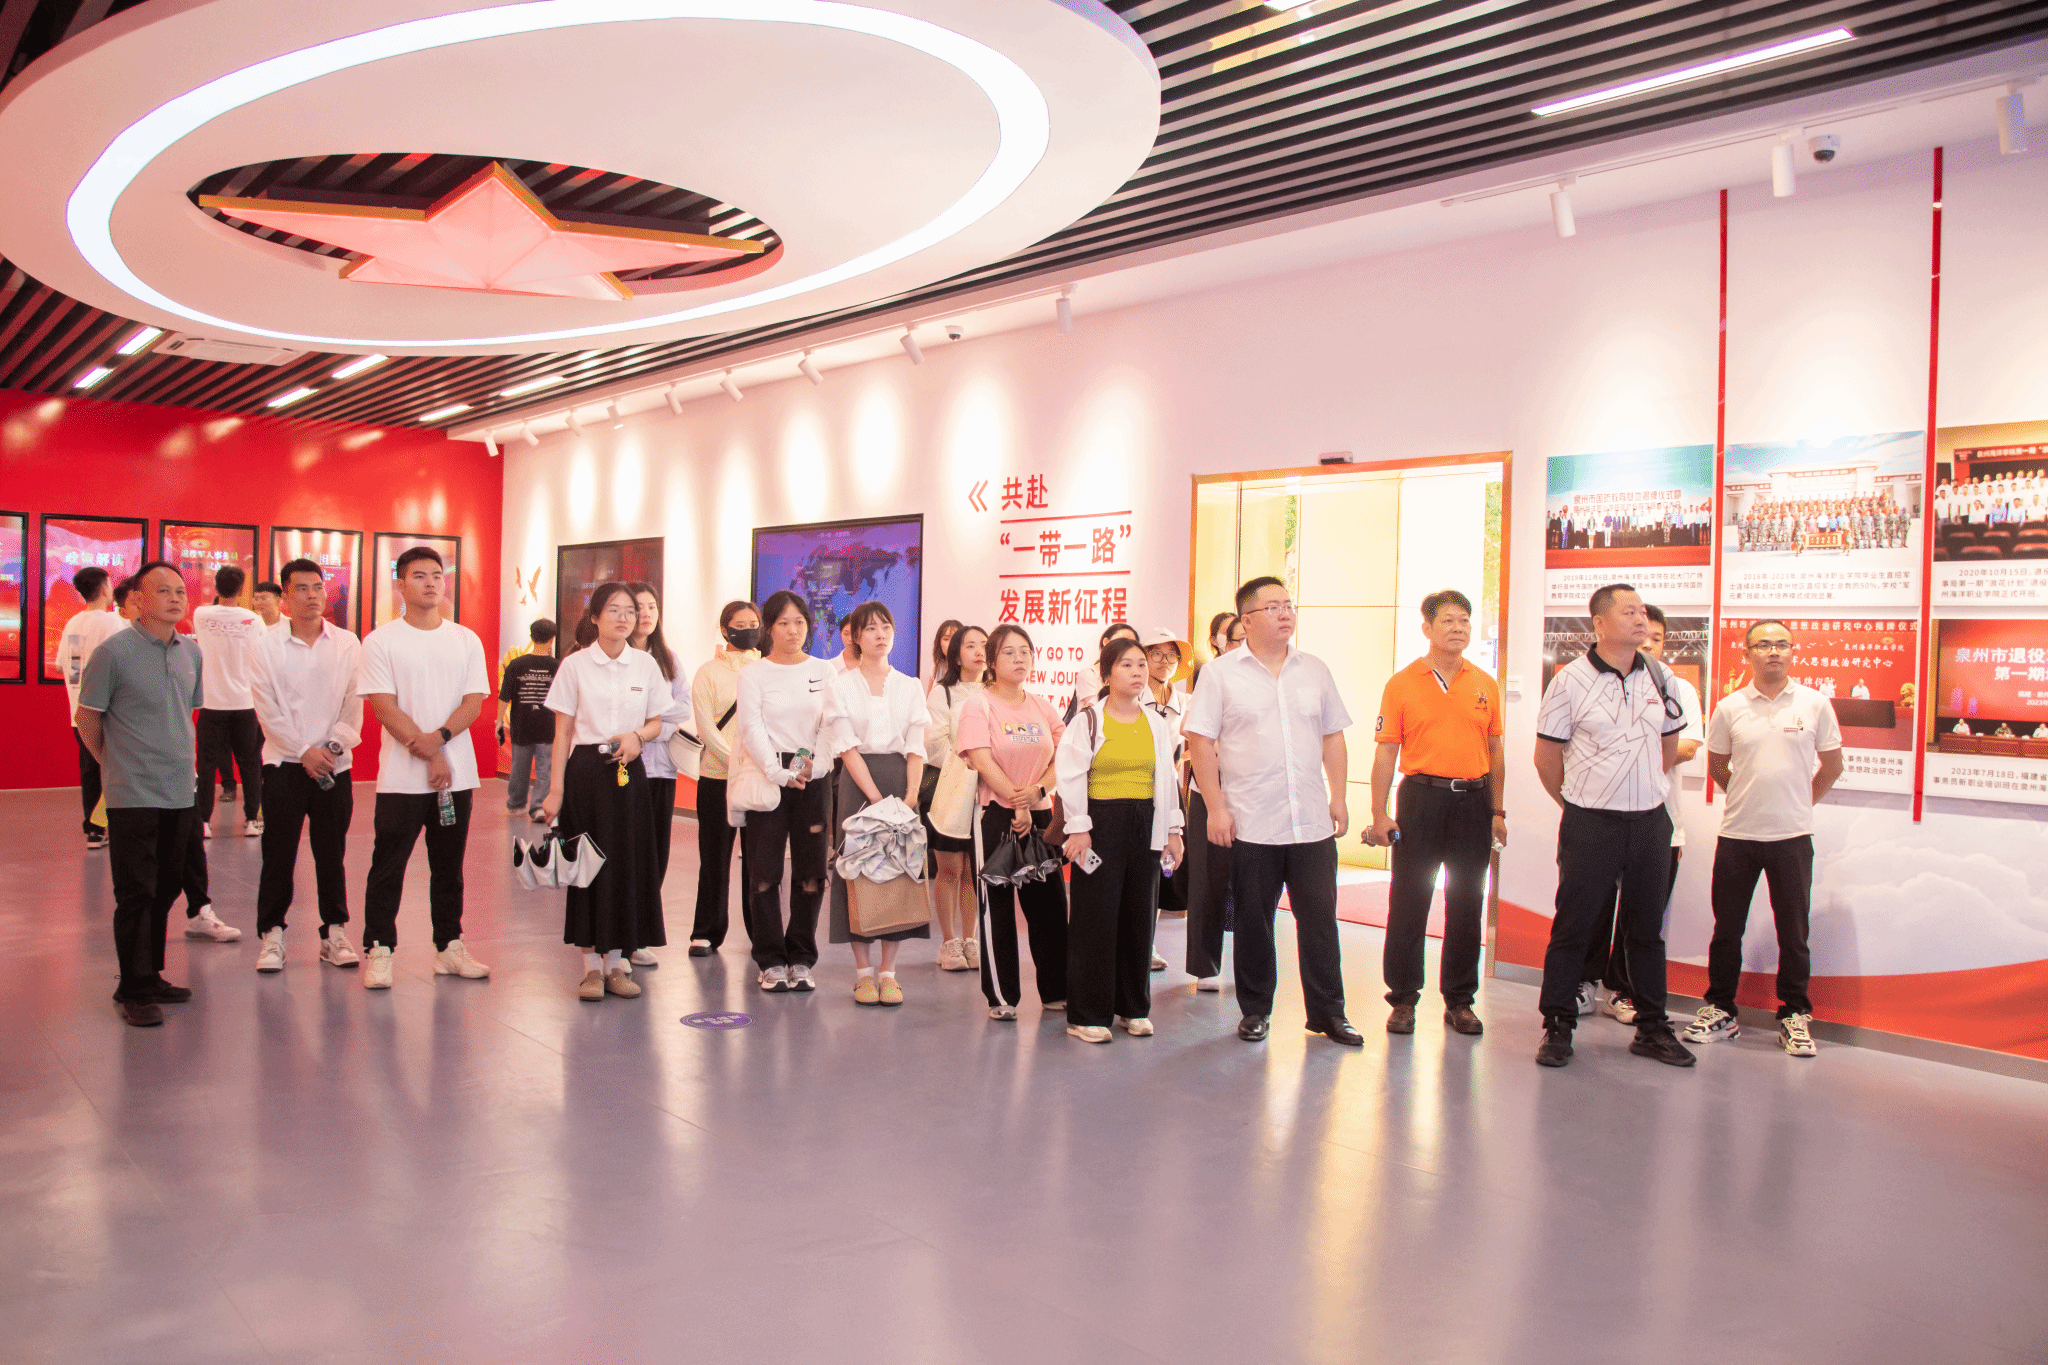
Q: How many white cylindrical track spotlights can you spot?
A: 12